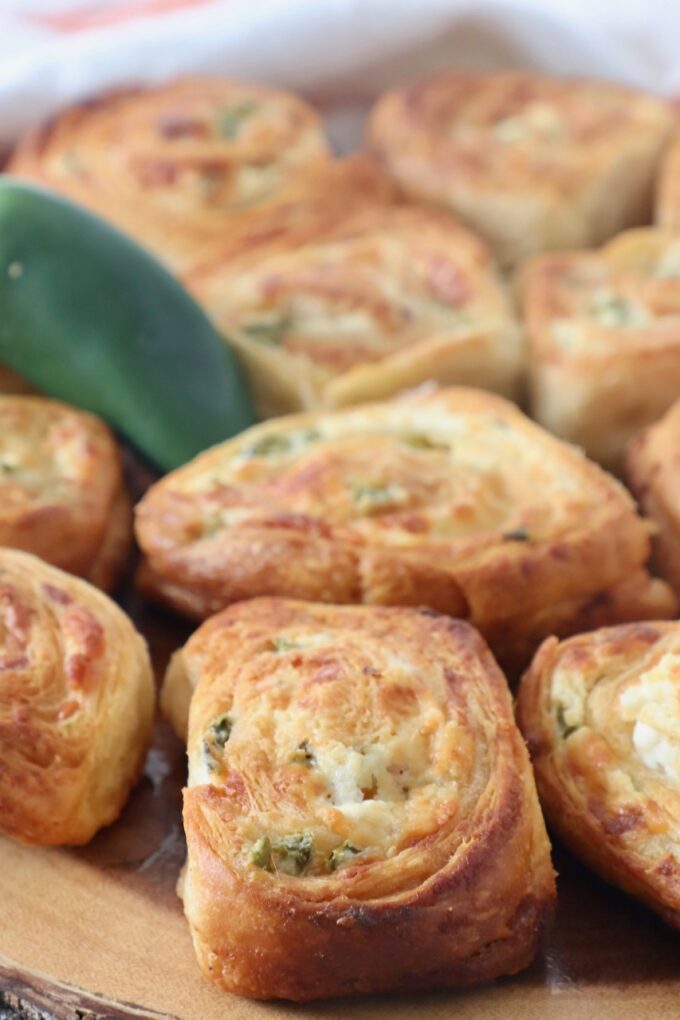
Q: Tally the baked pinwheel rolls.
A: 11